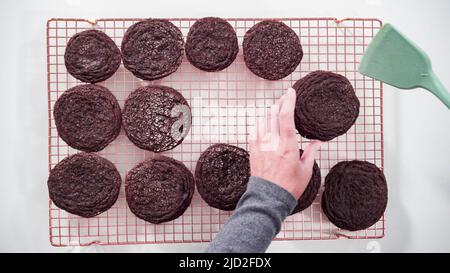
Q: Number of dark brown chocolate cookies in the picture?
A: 12